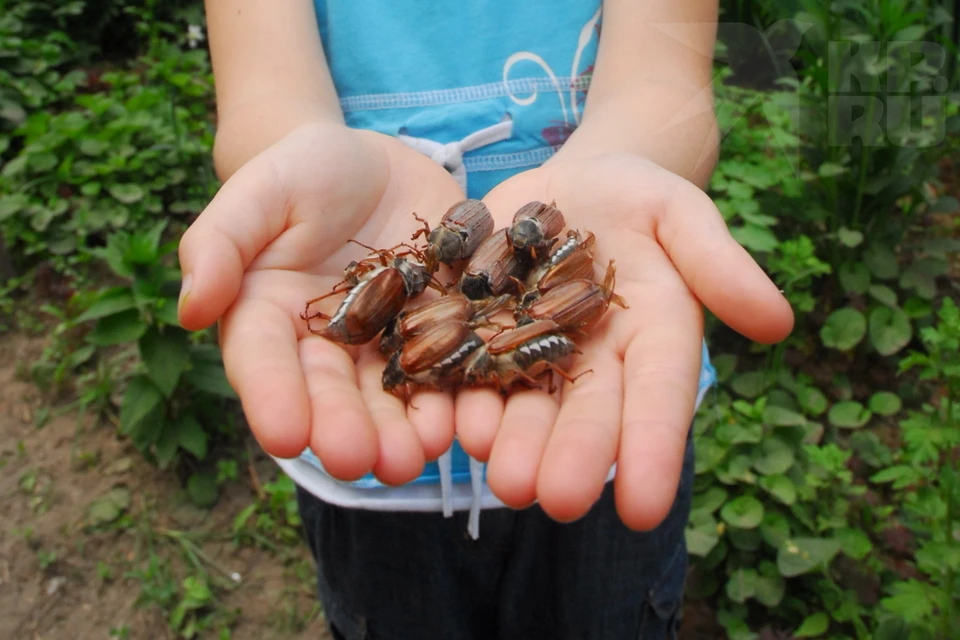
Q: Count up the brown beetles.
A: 9